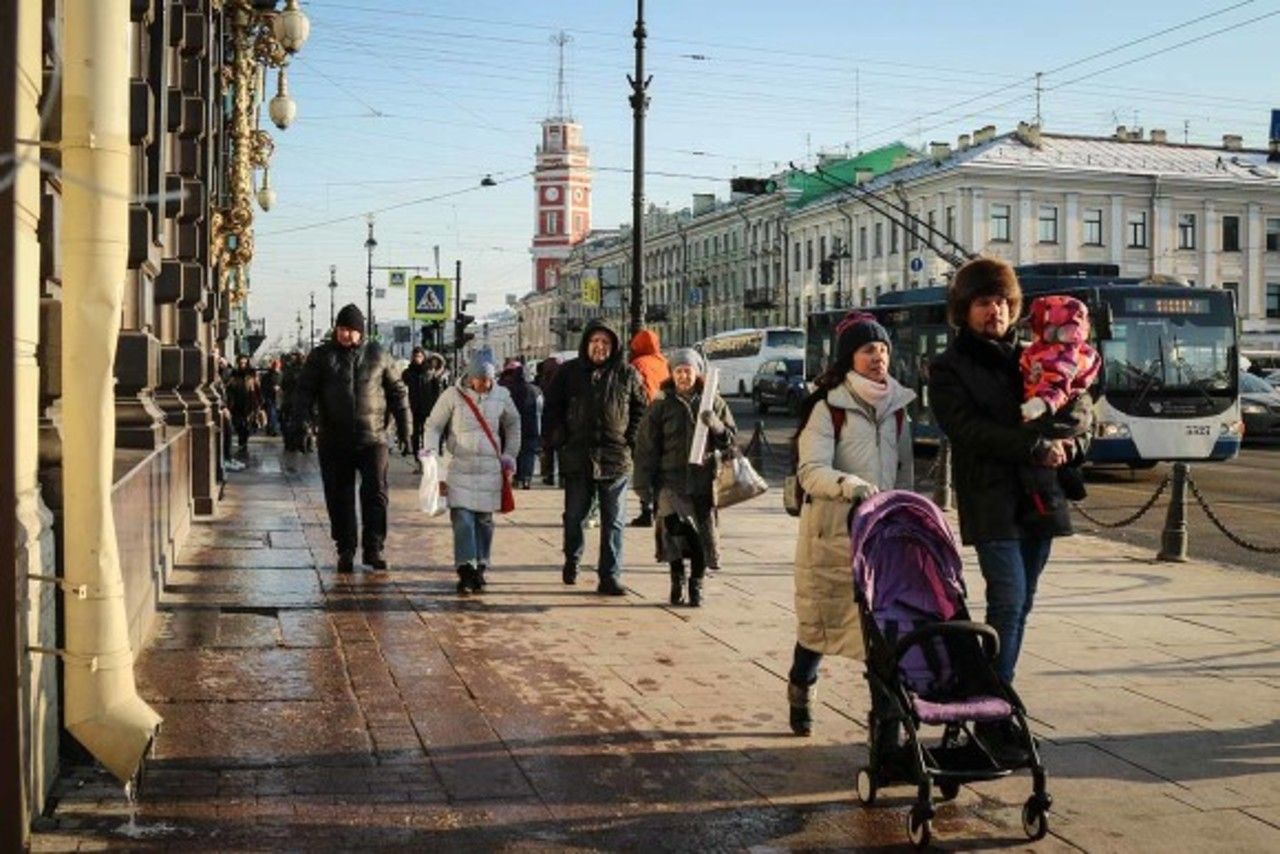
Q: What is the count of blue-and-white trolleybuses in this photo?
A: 1